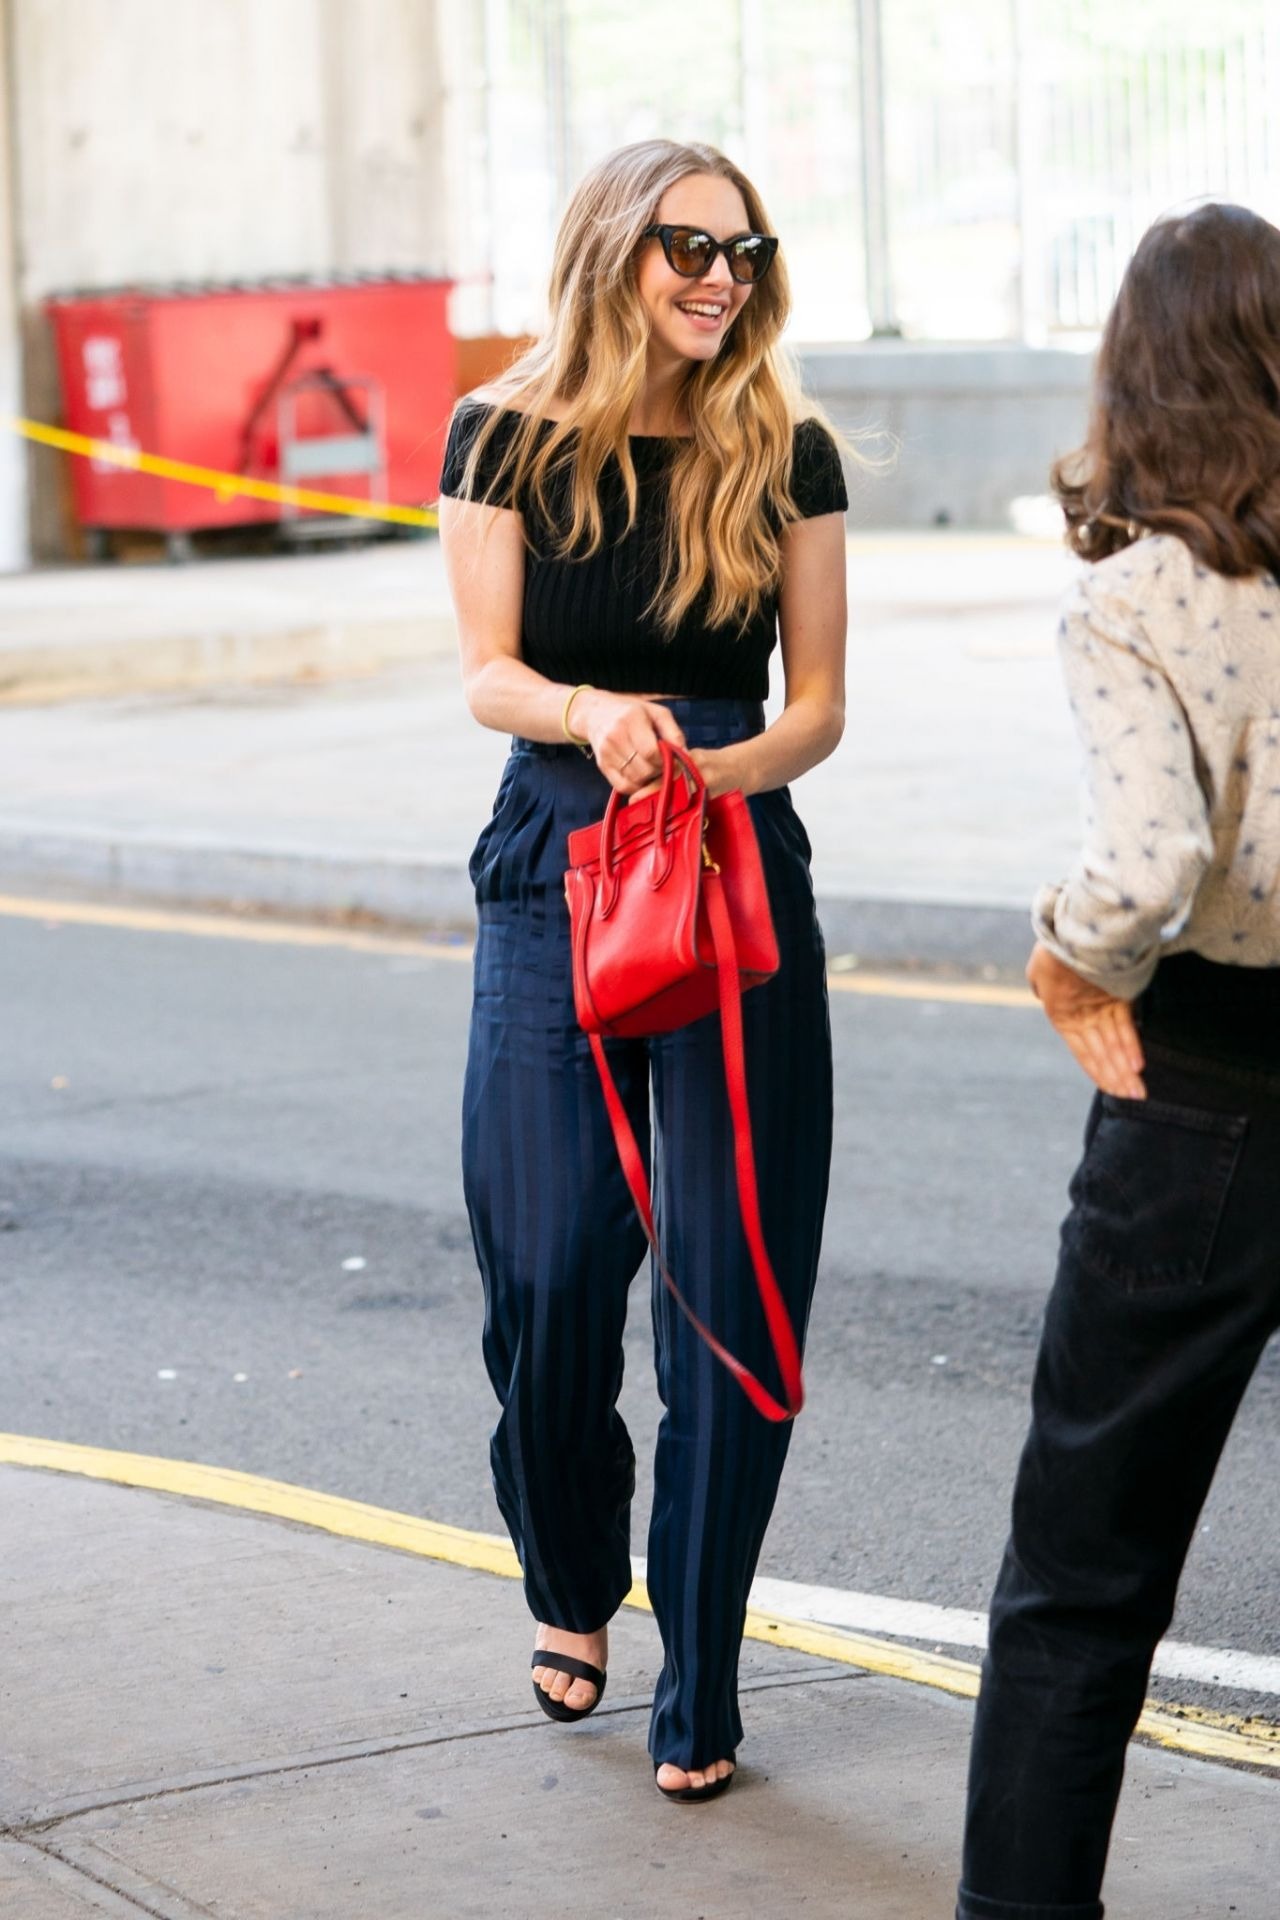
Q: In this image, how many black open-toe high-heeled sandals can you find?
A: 2